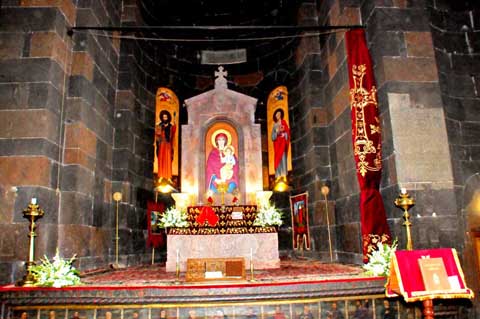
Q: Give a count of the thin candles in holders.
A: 2